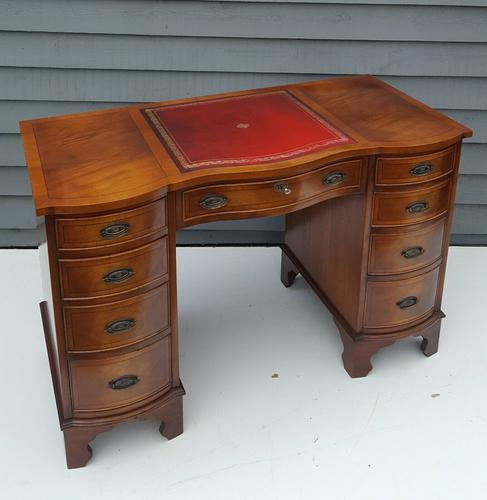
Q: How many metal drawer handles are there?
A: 10